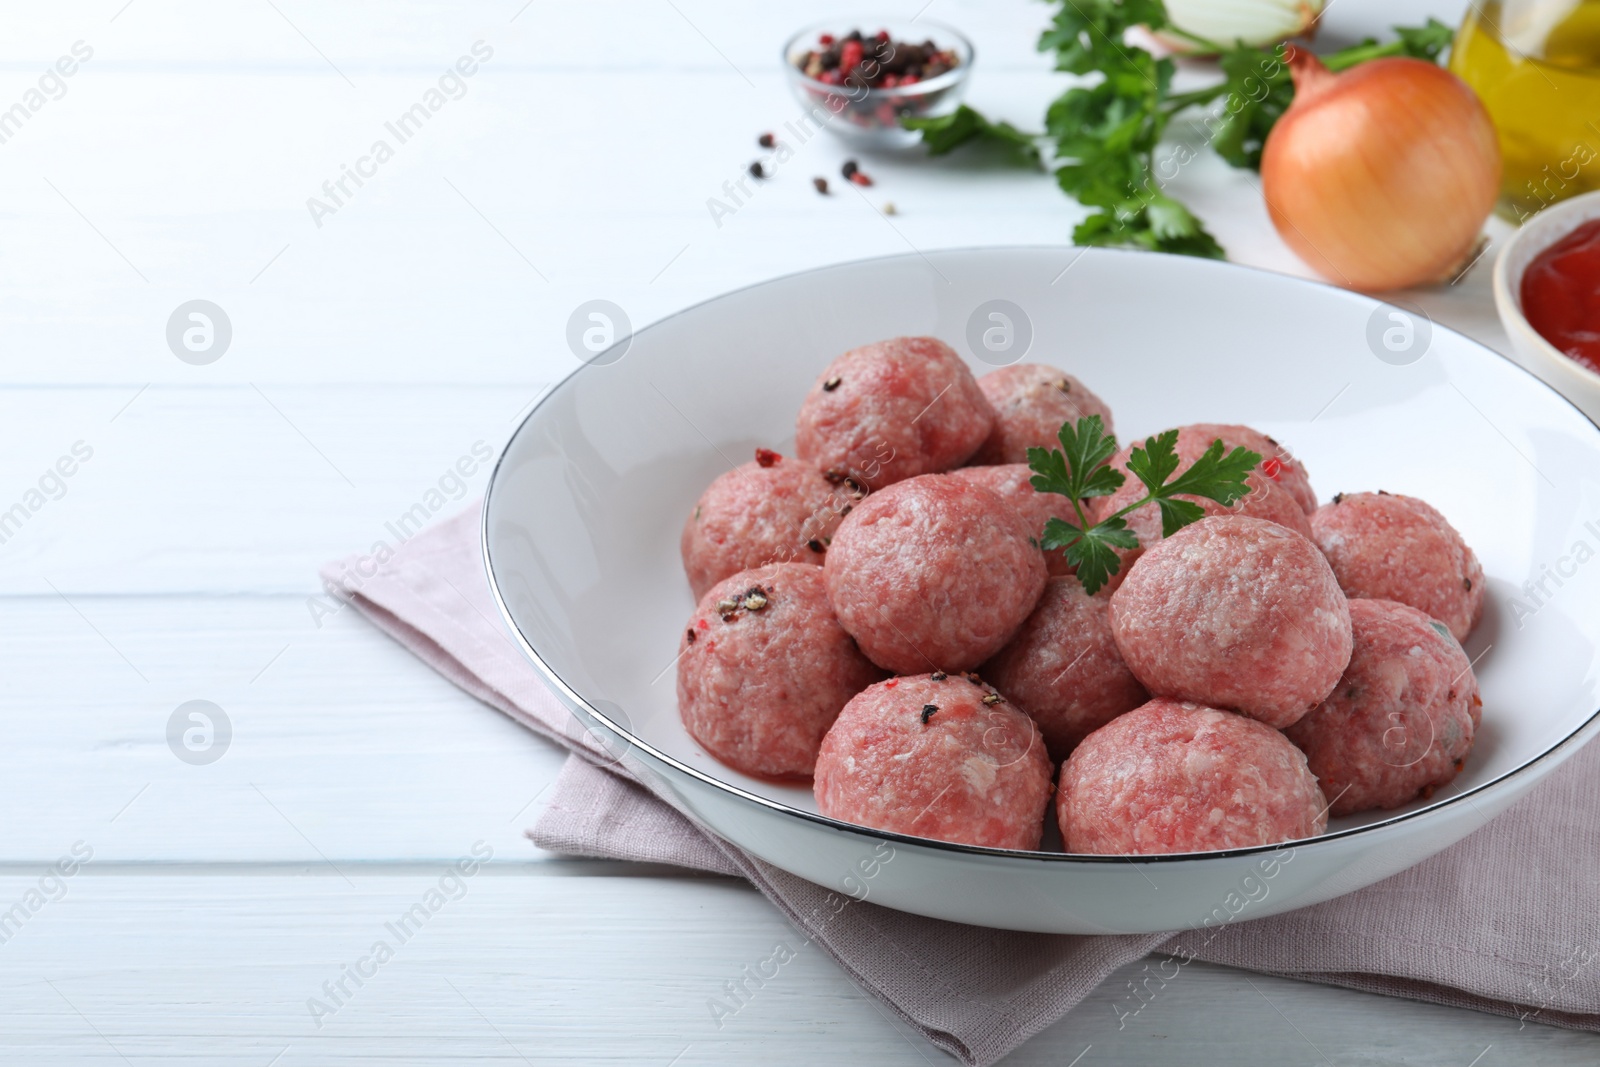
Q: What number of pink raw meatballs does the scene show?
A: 14